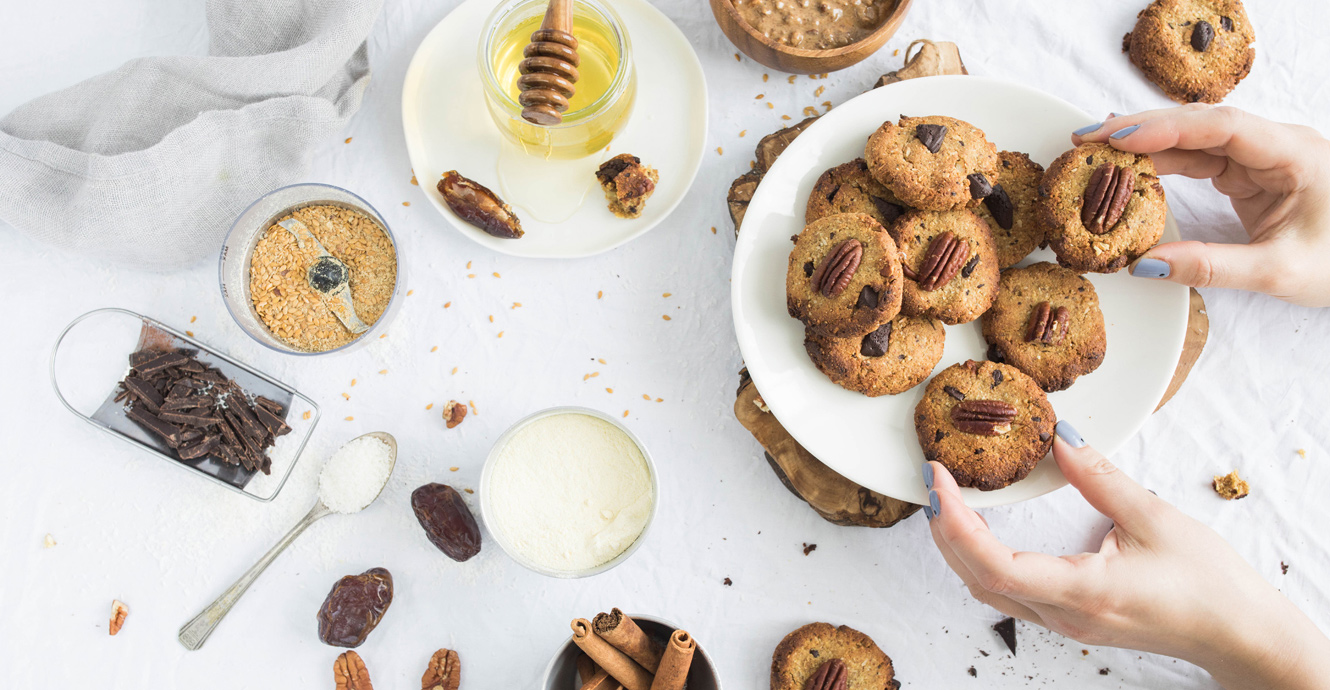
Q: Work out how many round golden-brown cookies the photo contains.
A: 11